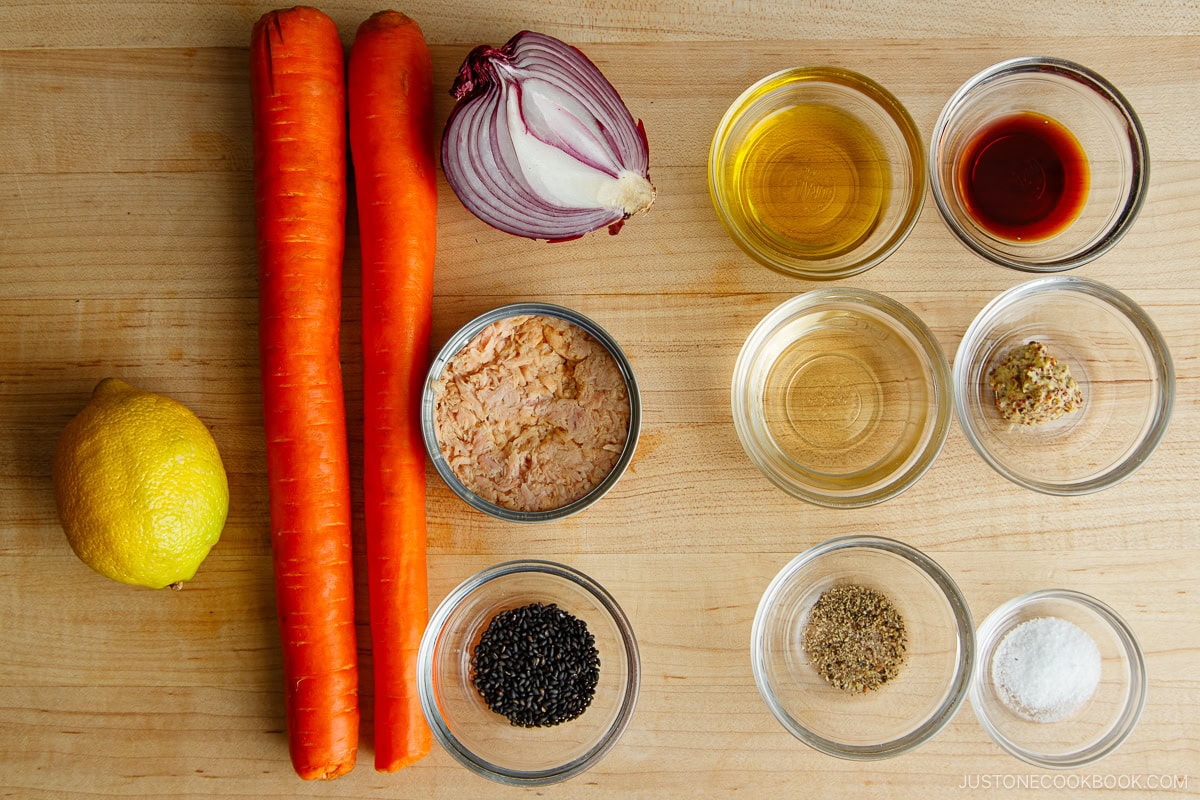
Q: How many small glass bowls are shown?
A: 7